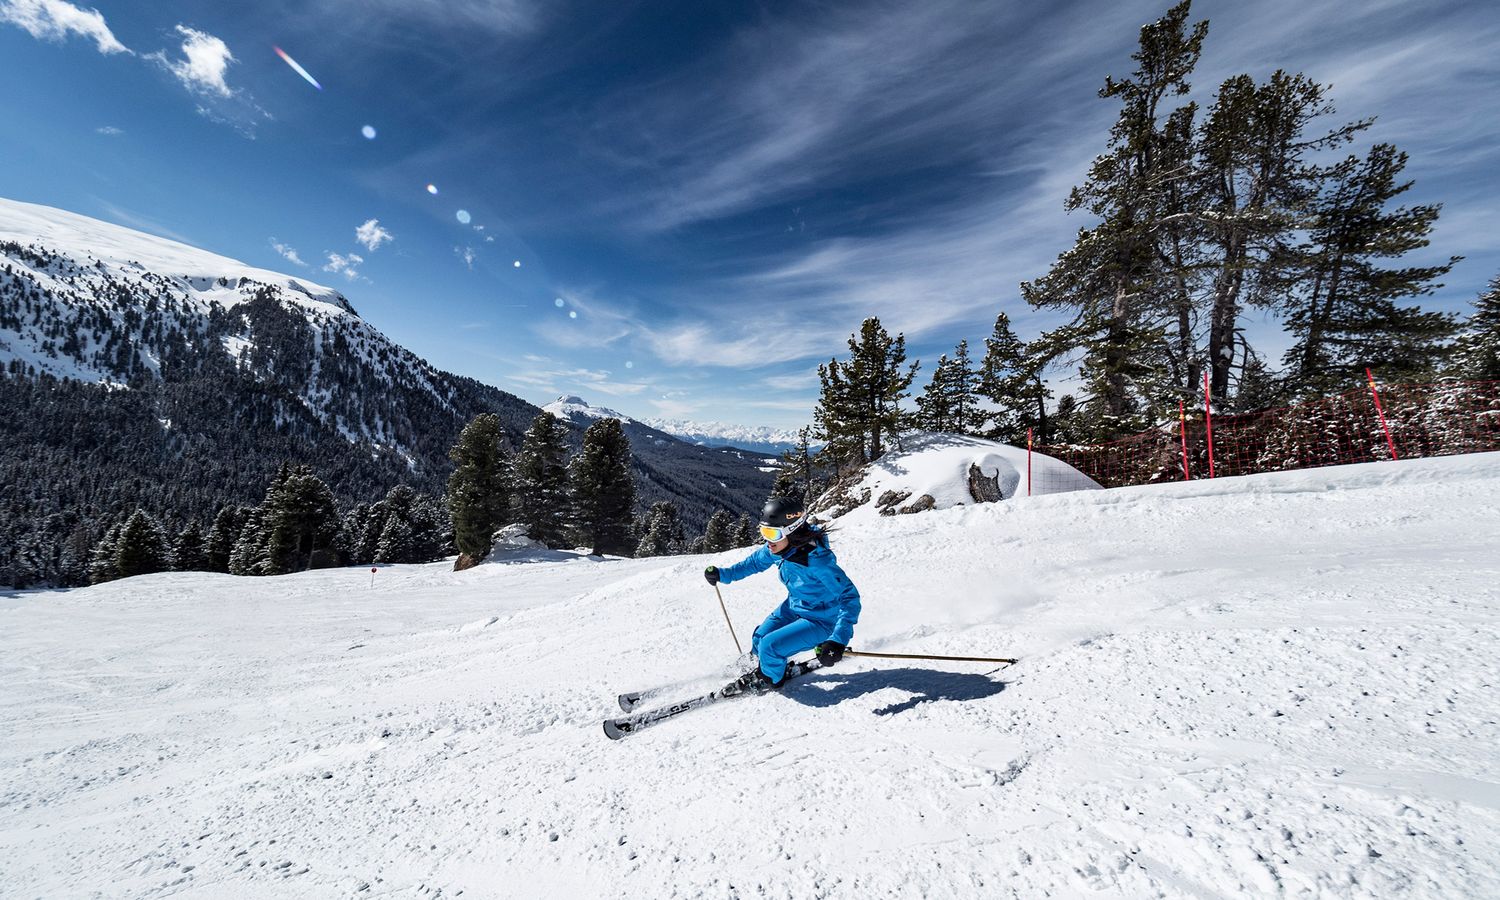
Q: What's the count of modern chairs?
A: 0